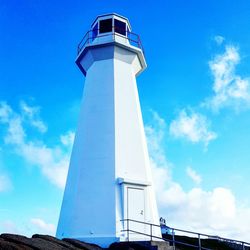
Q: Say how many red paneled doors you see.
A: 0